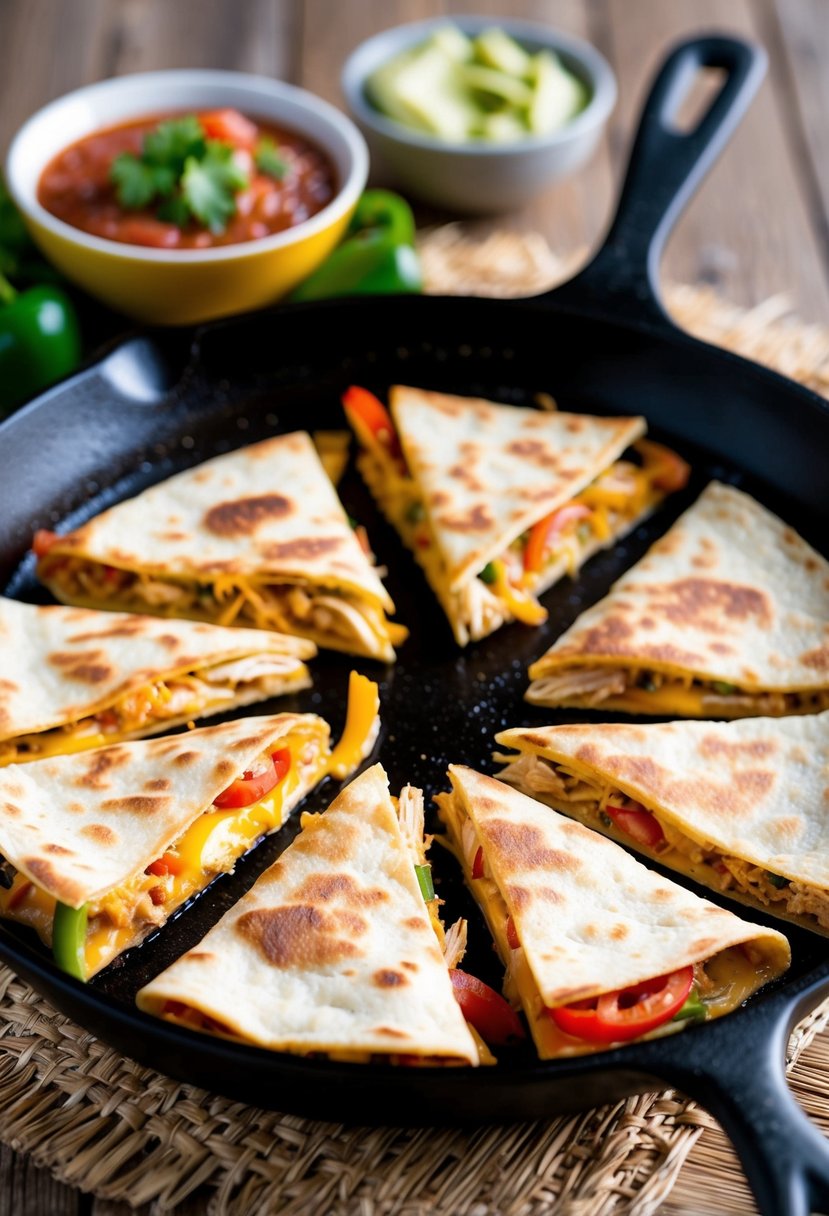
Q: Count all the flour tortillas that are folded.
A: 8